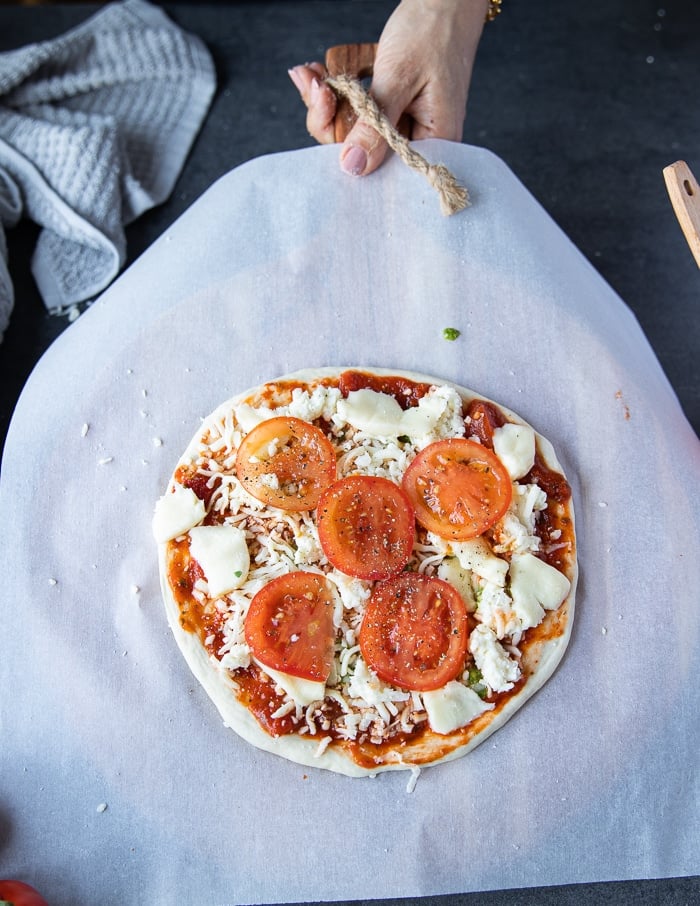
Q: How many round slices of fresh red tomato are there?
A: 5